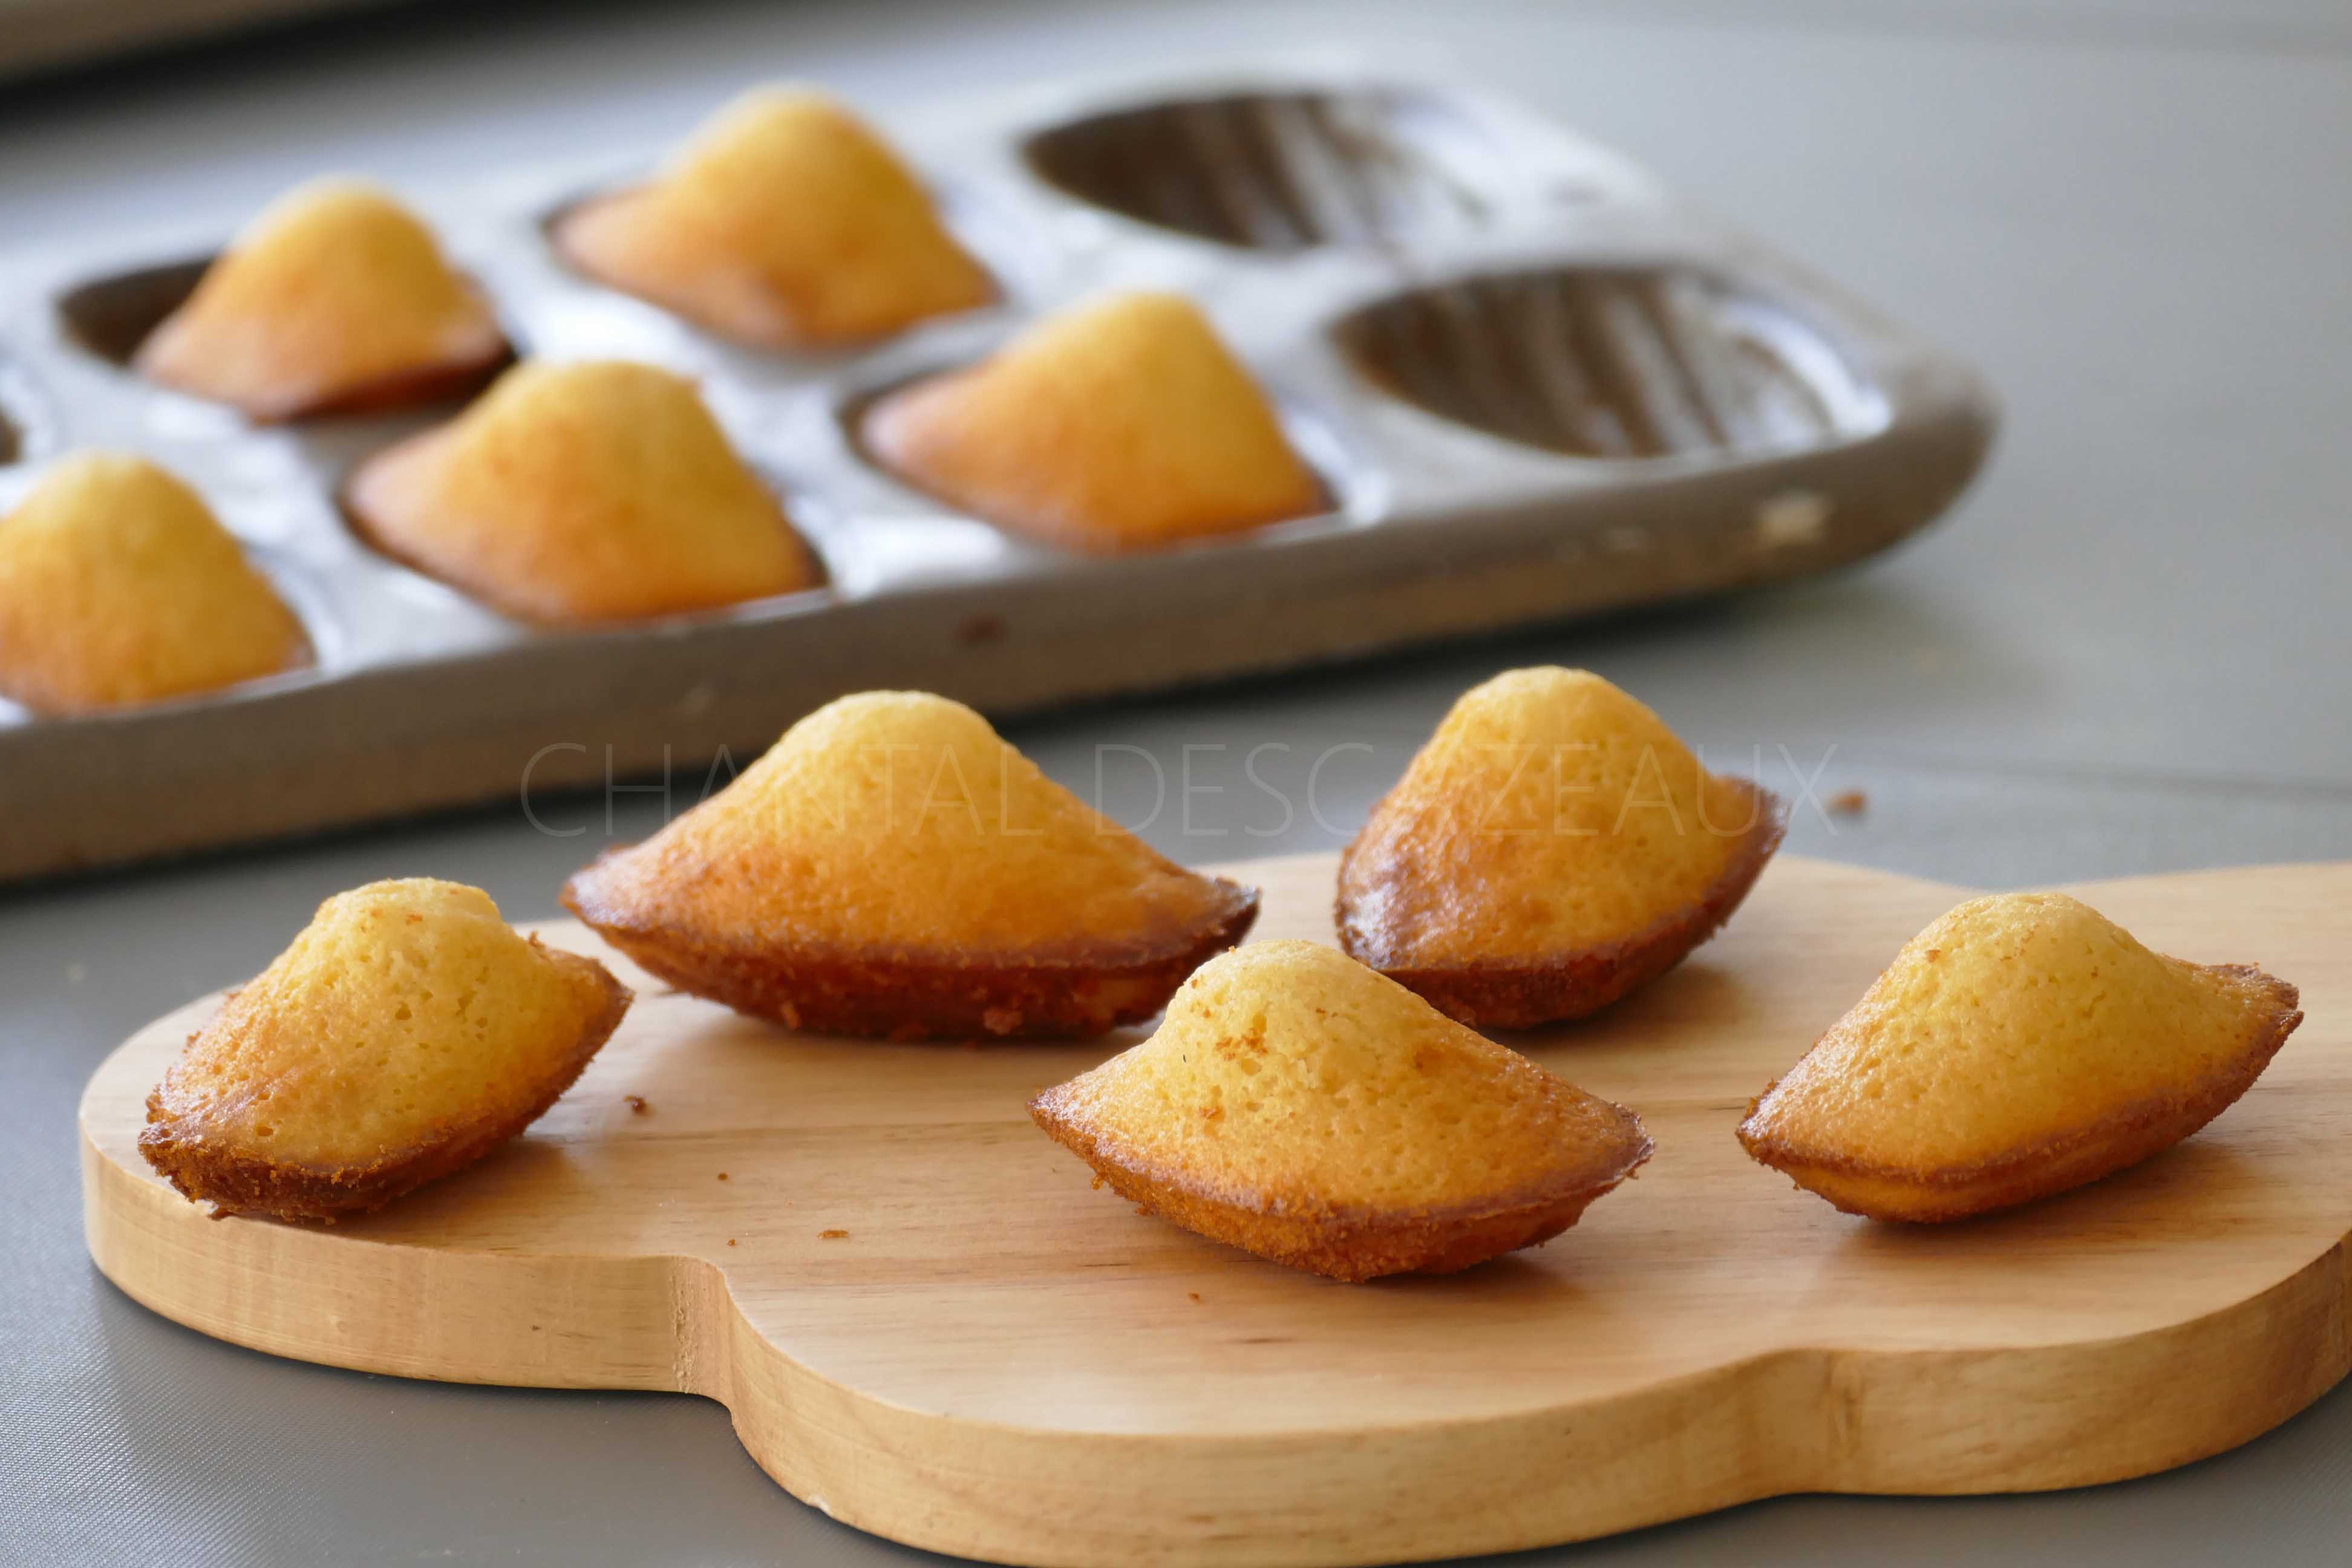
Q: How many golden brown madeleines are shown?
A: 10